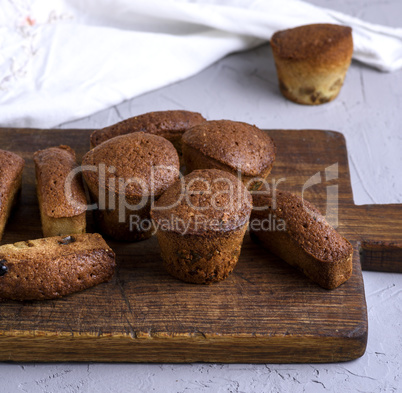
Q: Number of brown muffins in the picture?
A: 9